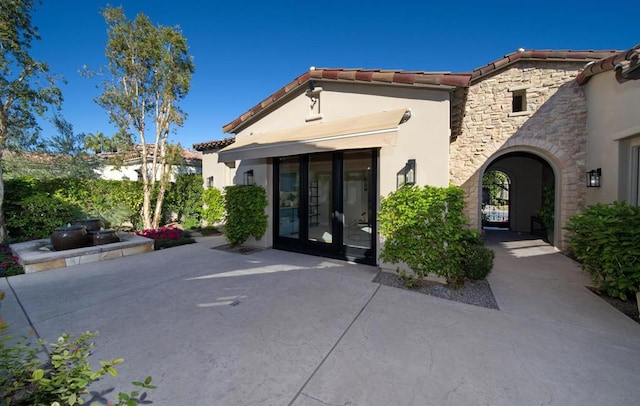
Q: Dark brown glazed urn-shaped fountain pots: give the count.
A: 3